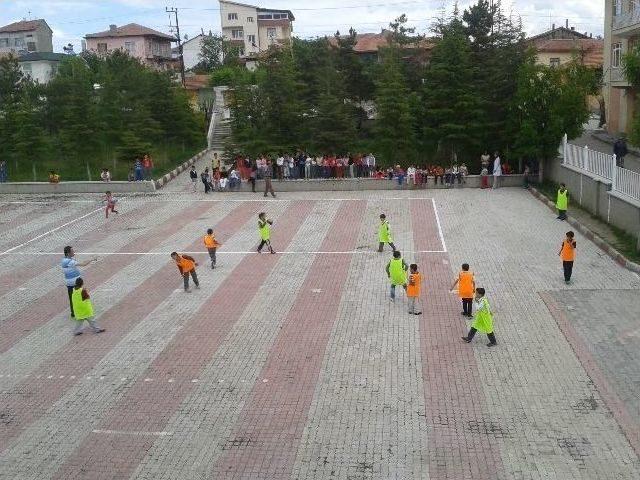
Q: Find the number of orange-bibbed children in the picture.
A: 5